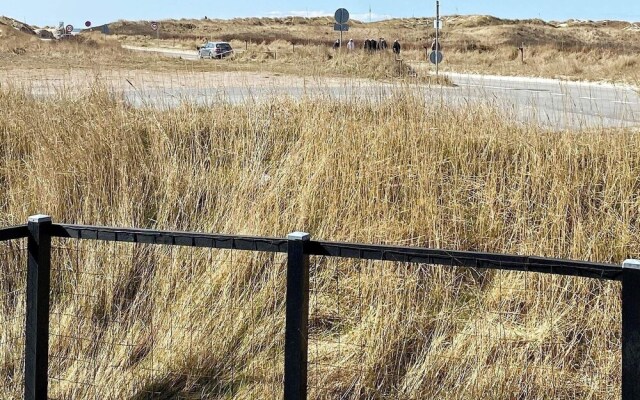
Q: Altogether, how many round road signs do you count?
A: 5